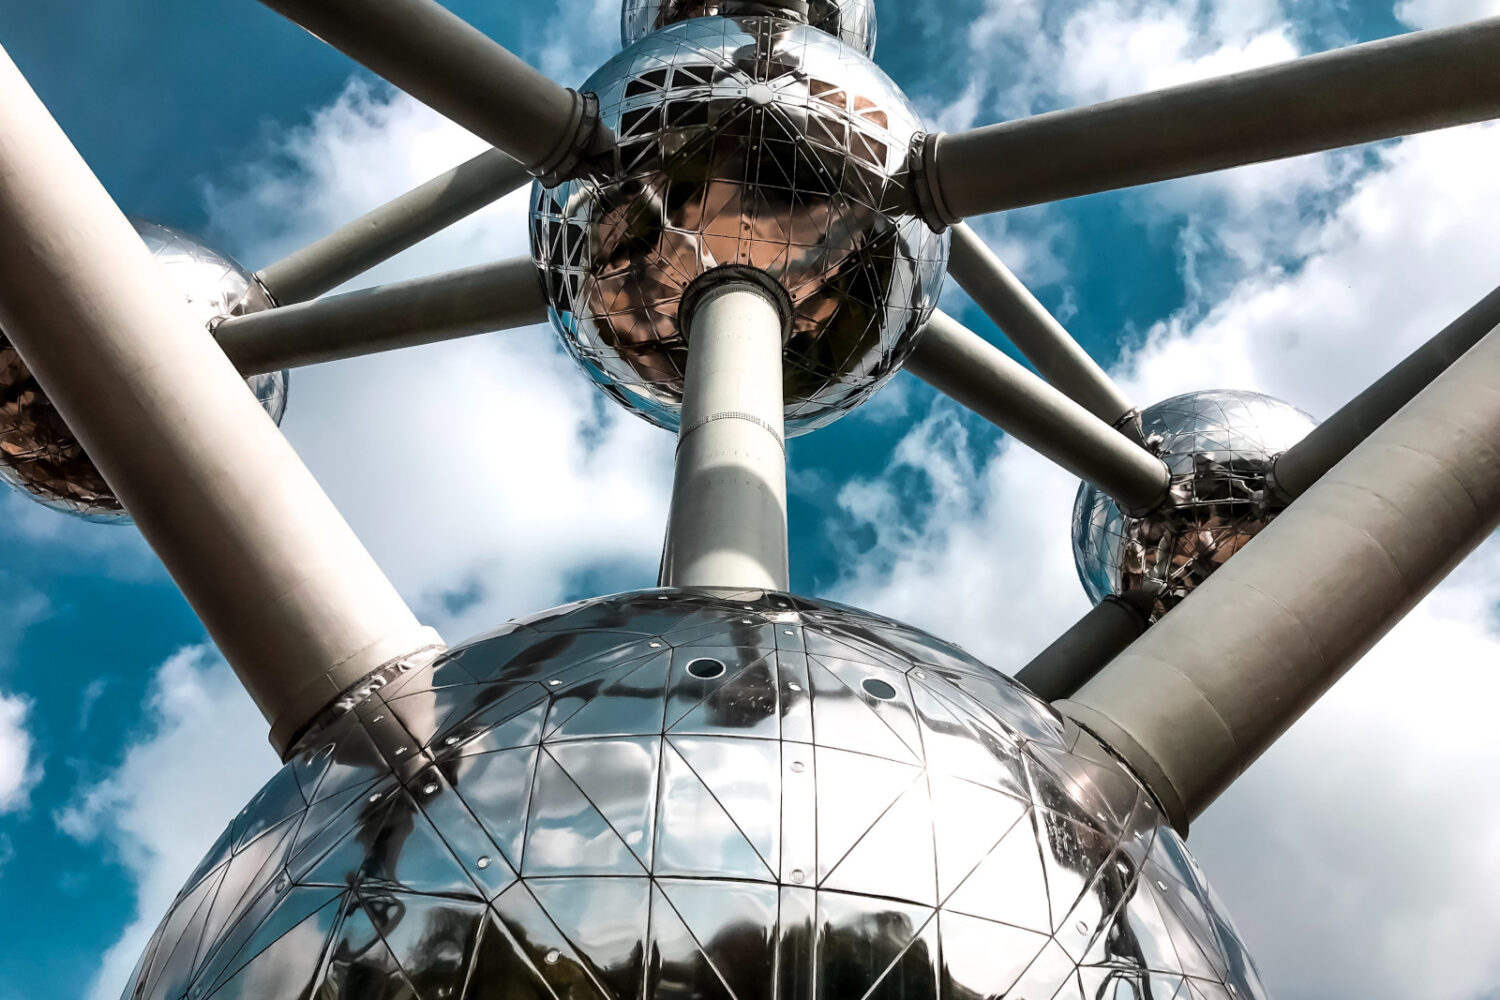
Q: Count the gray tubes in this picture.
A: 11